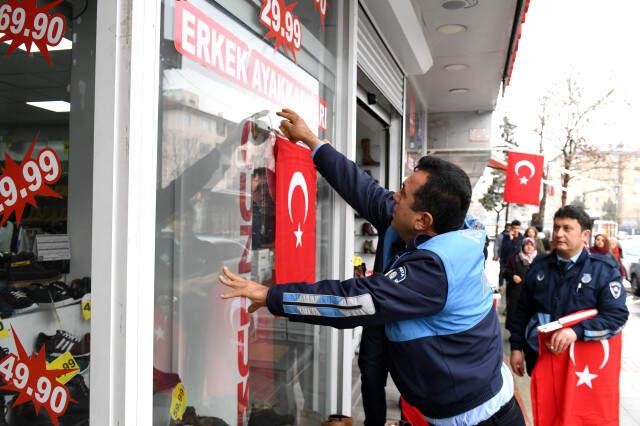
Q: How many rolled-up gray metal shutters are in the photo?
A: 1